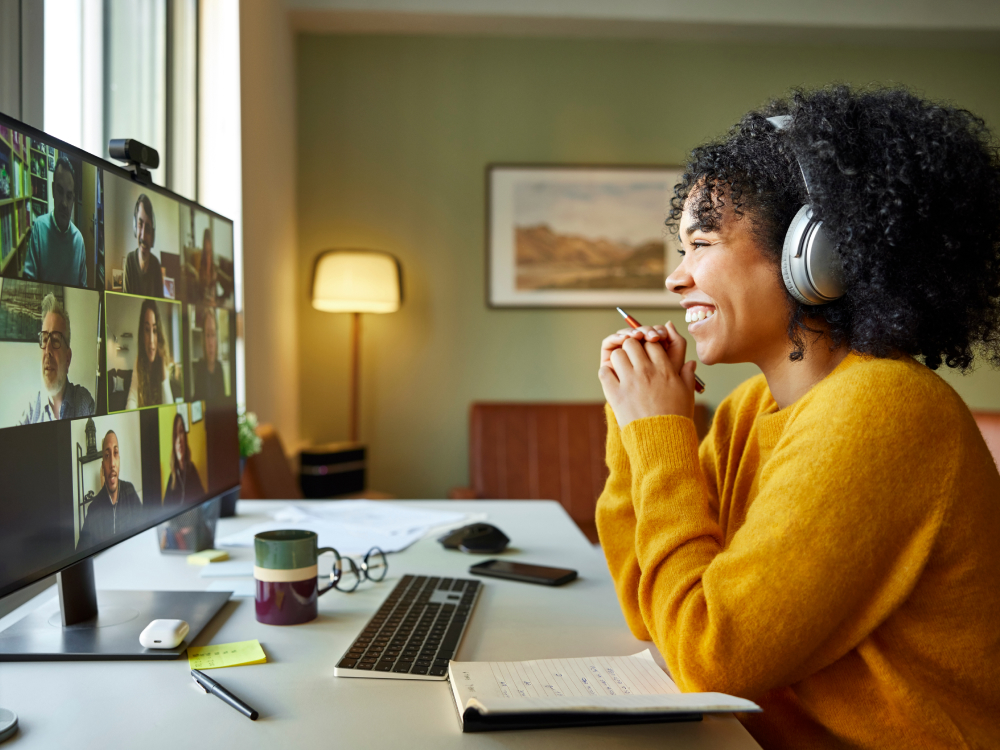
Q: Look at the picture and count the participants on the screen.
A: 8